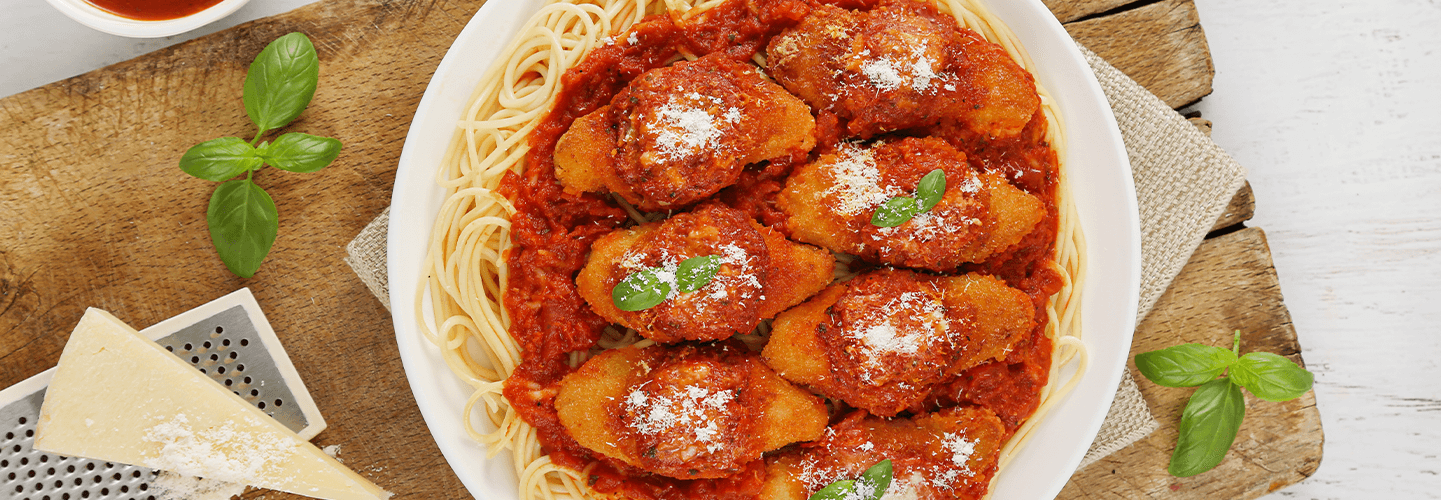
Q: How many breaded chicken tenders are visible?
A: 7